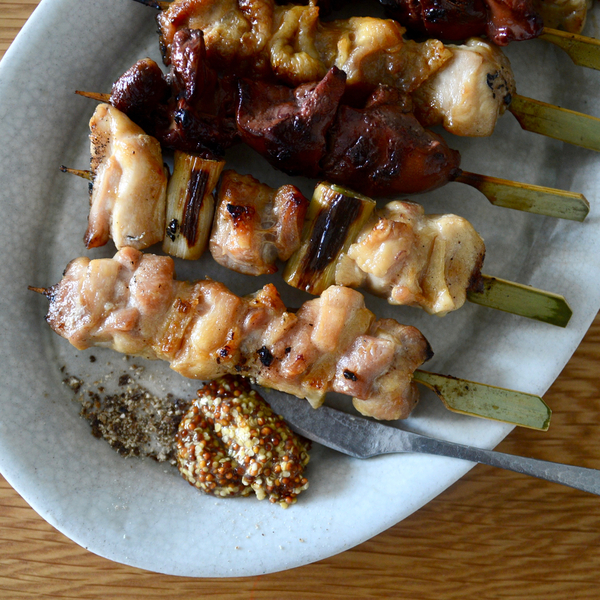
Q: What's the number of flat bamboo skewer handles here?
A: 5